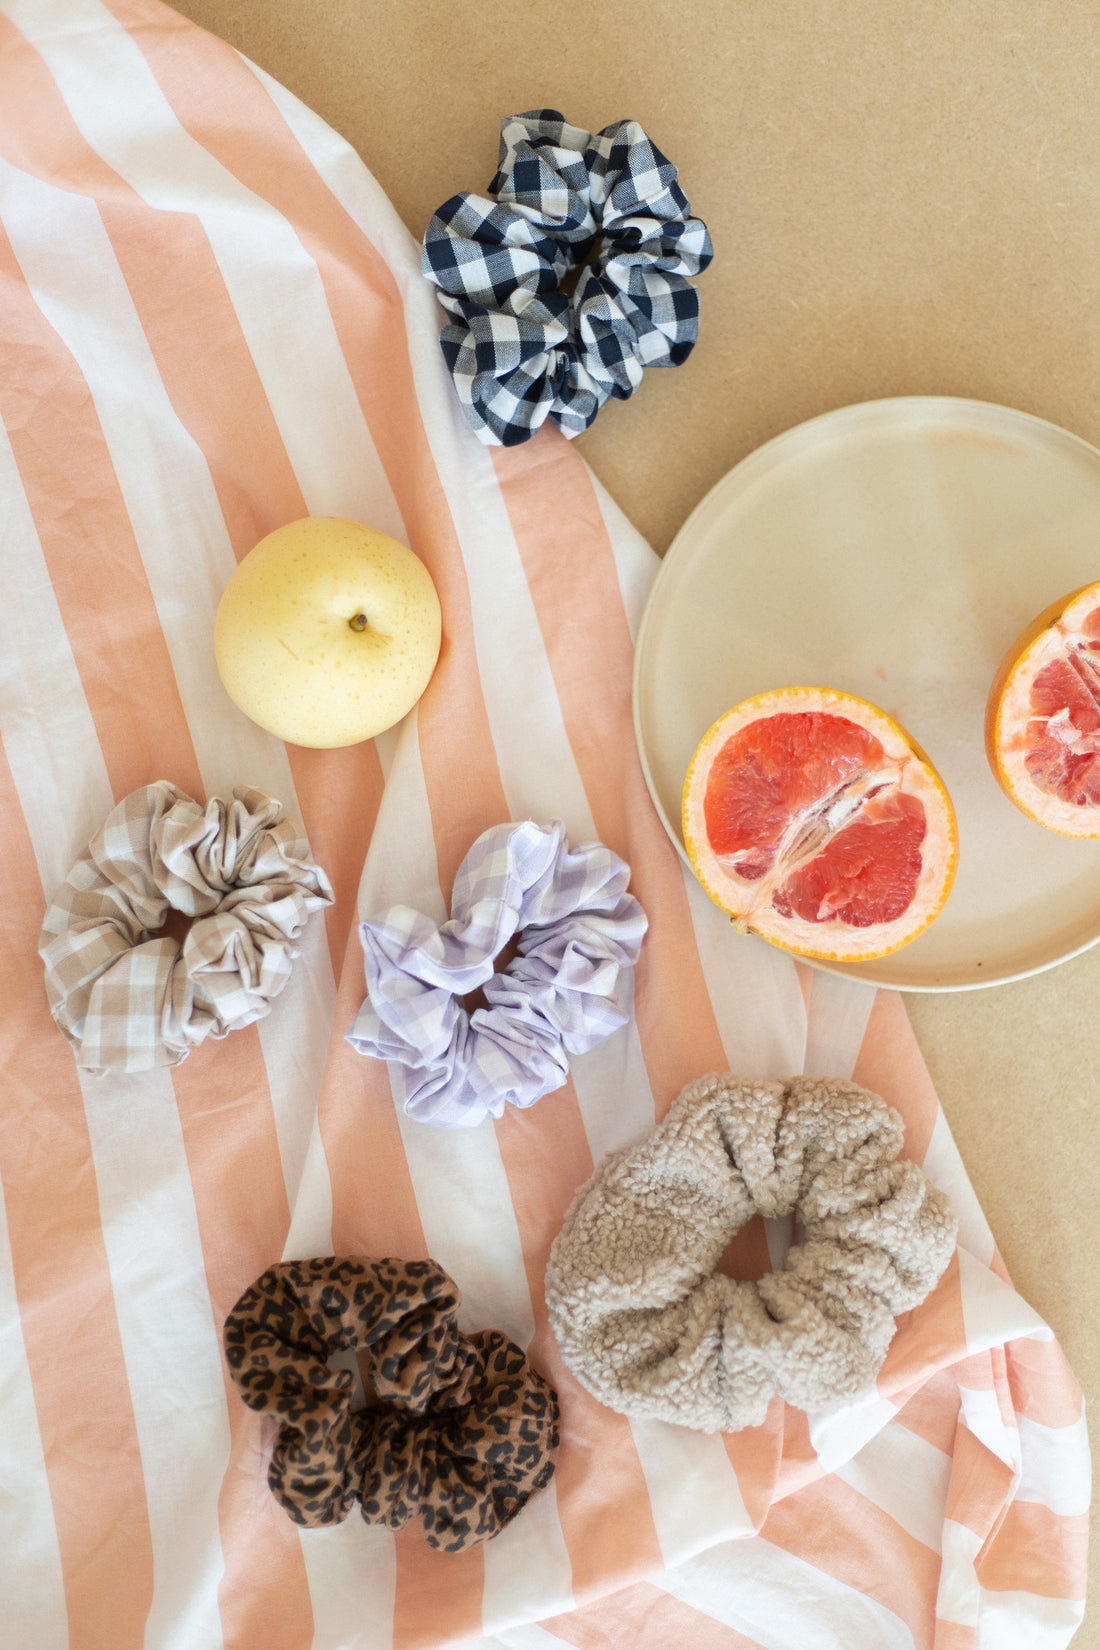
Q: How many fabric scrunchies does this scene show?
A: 5